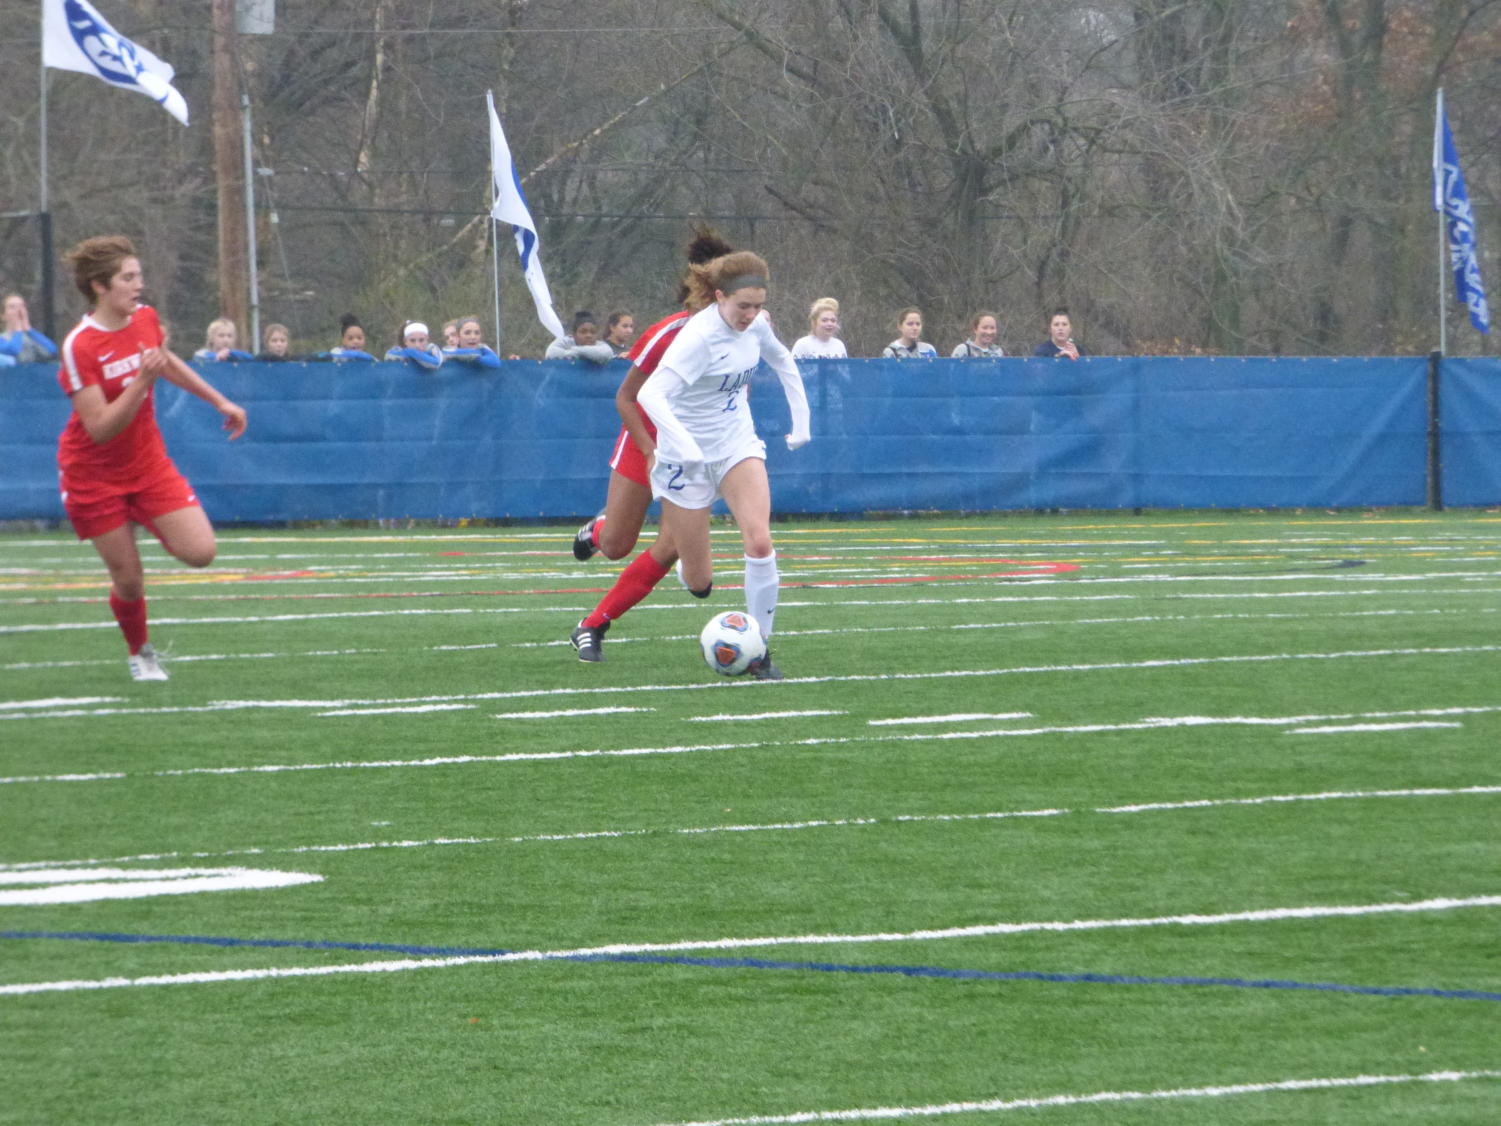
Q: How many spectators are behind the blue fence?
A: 13